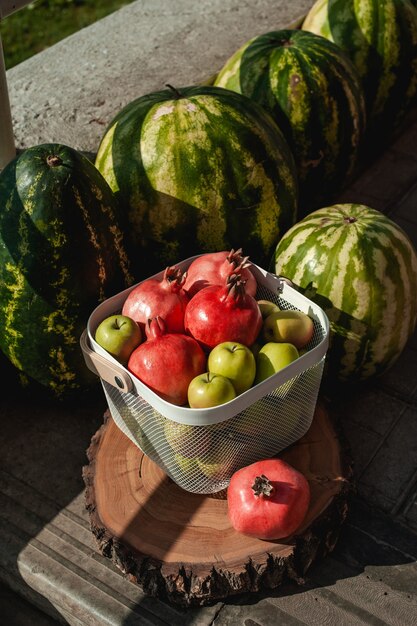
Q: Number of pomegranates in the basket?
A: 4